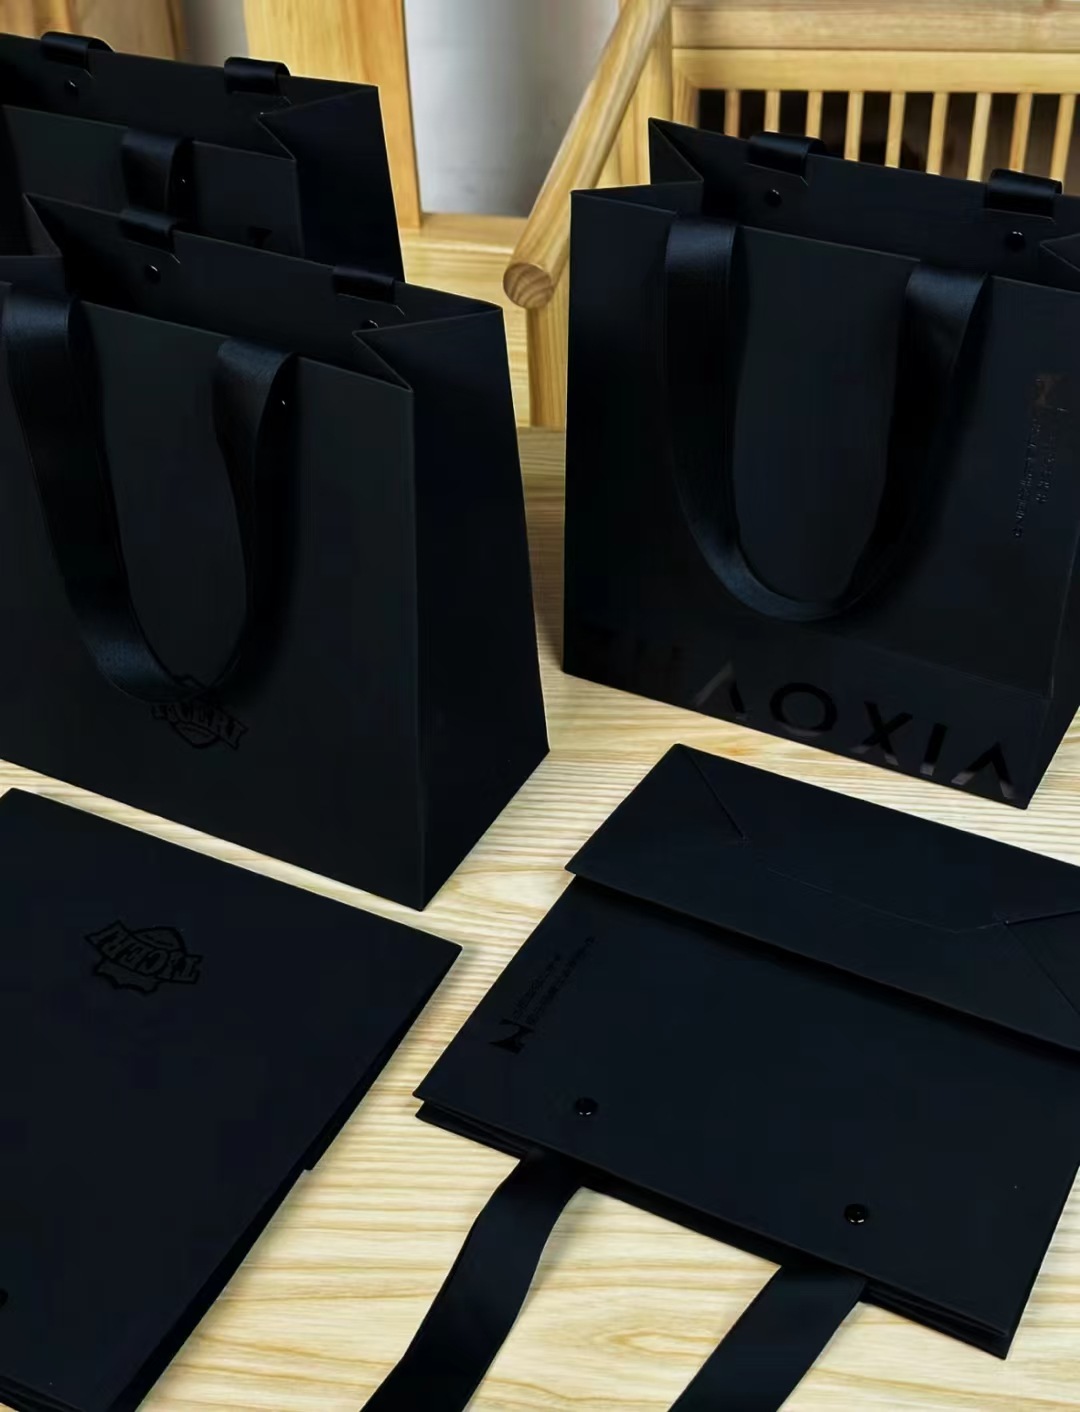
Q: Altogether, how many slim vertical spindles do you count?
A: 9